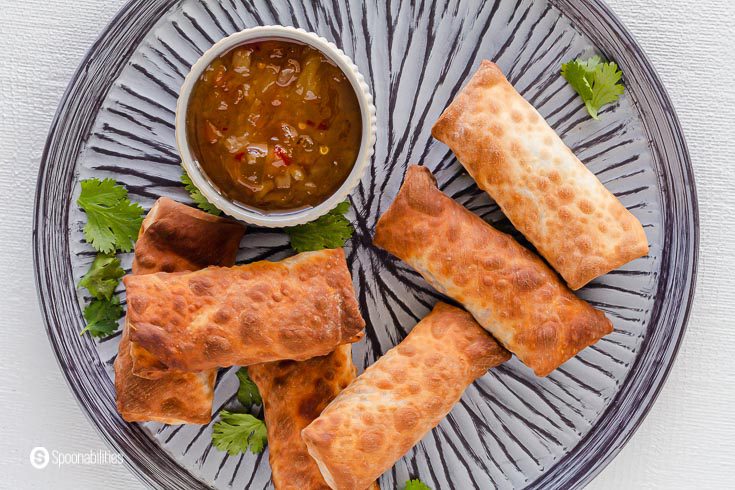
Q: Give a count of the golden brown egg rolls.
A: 6